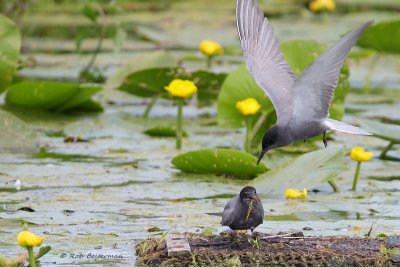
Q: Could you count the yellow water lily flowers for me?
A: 7